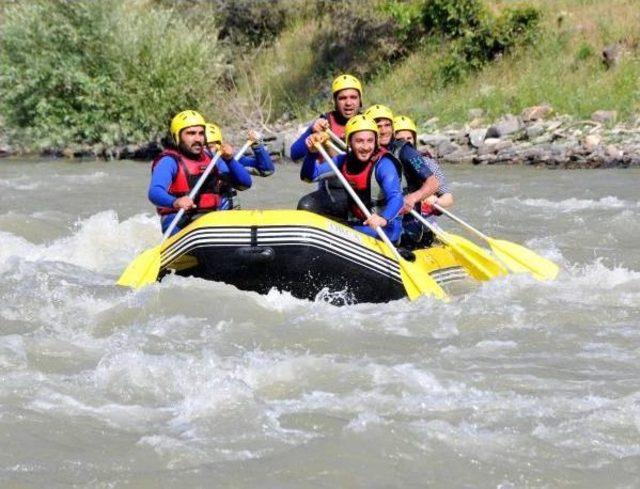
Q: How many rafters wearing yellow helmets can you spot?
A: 6